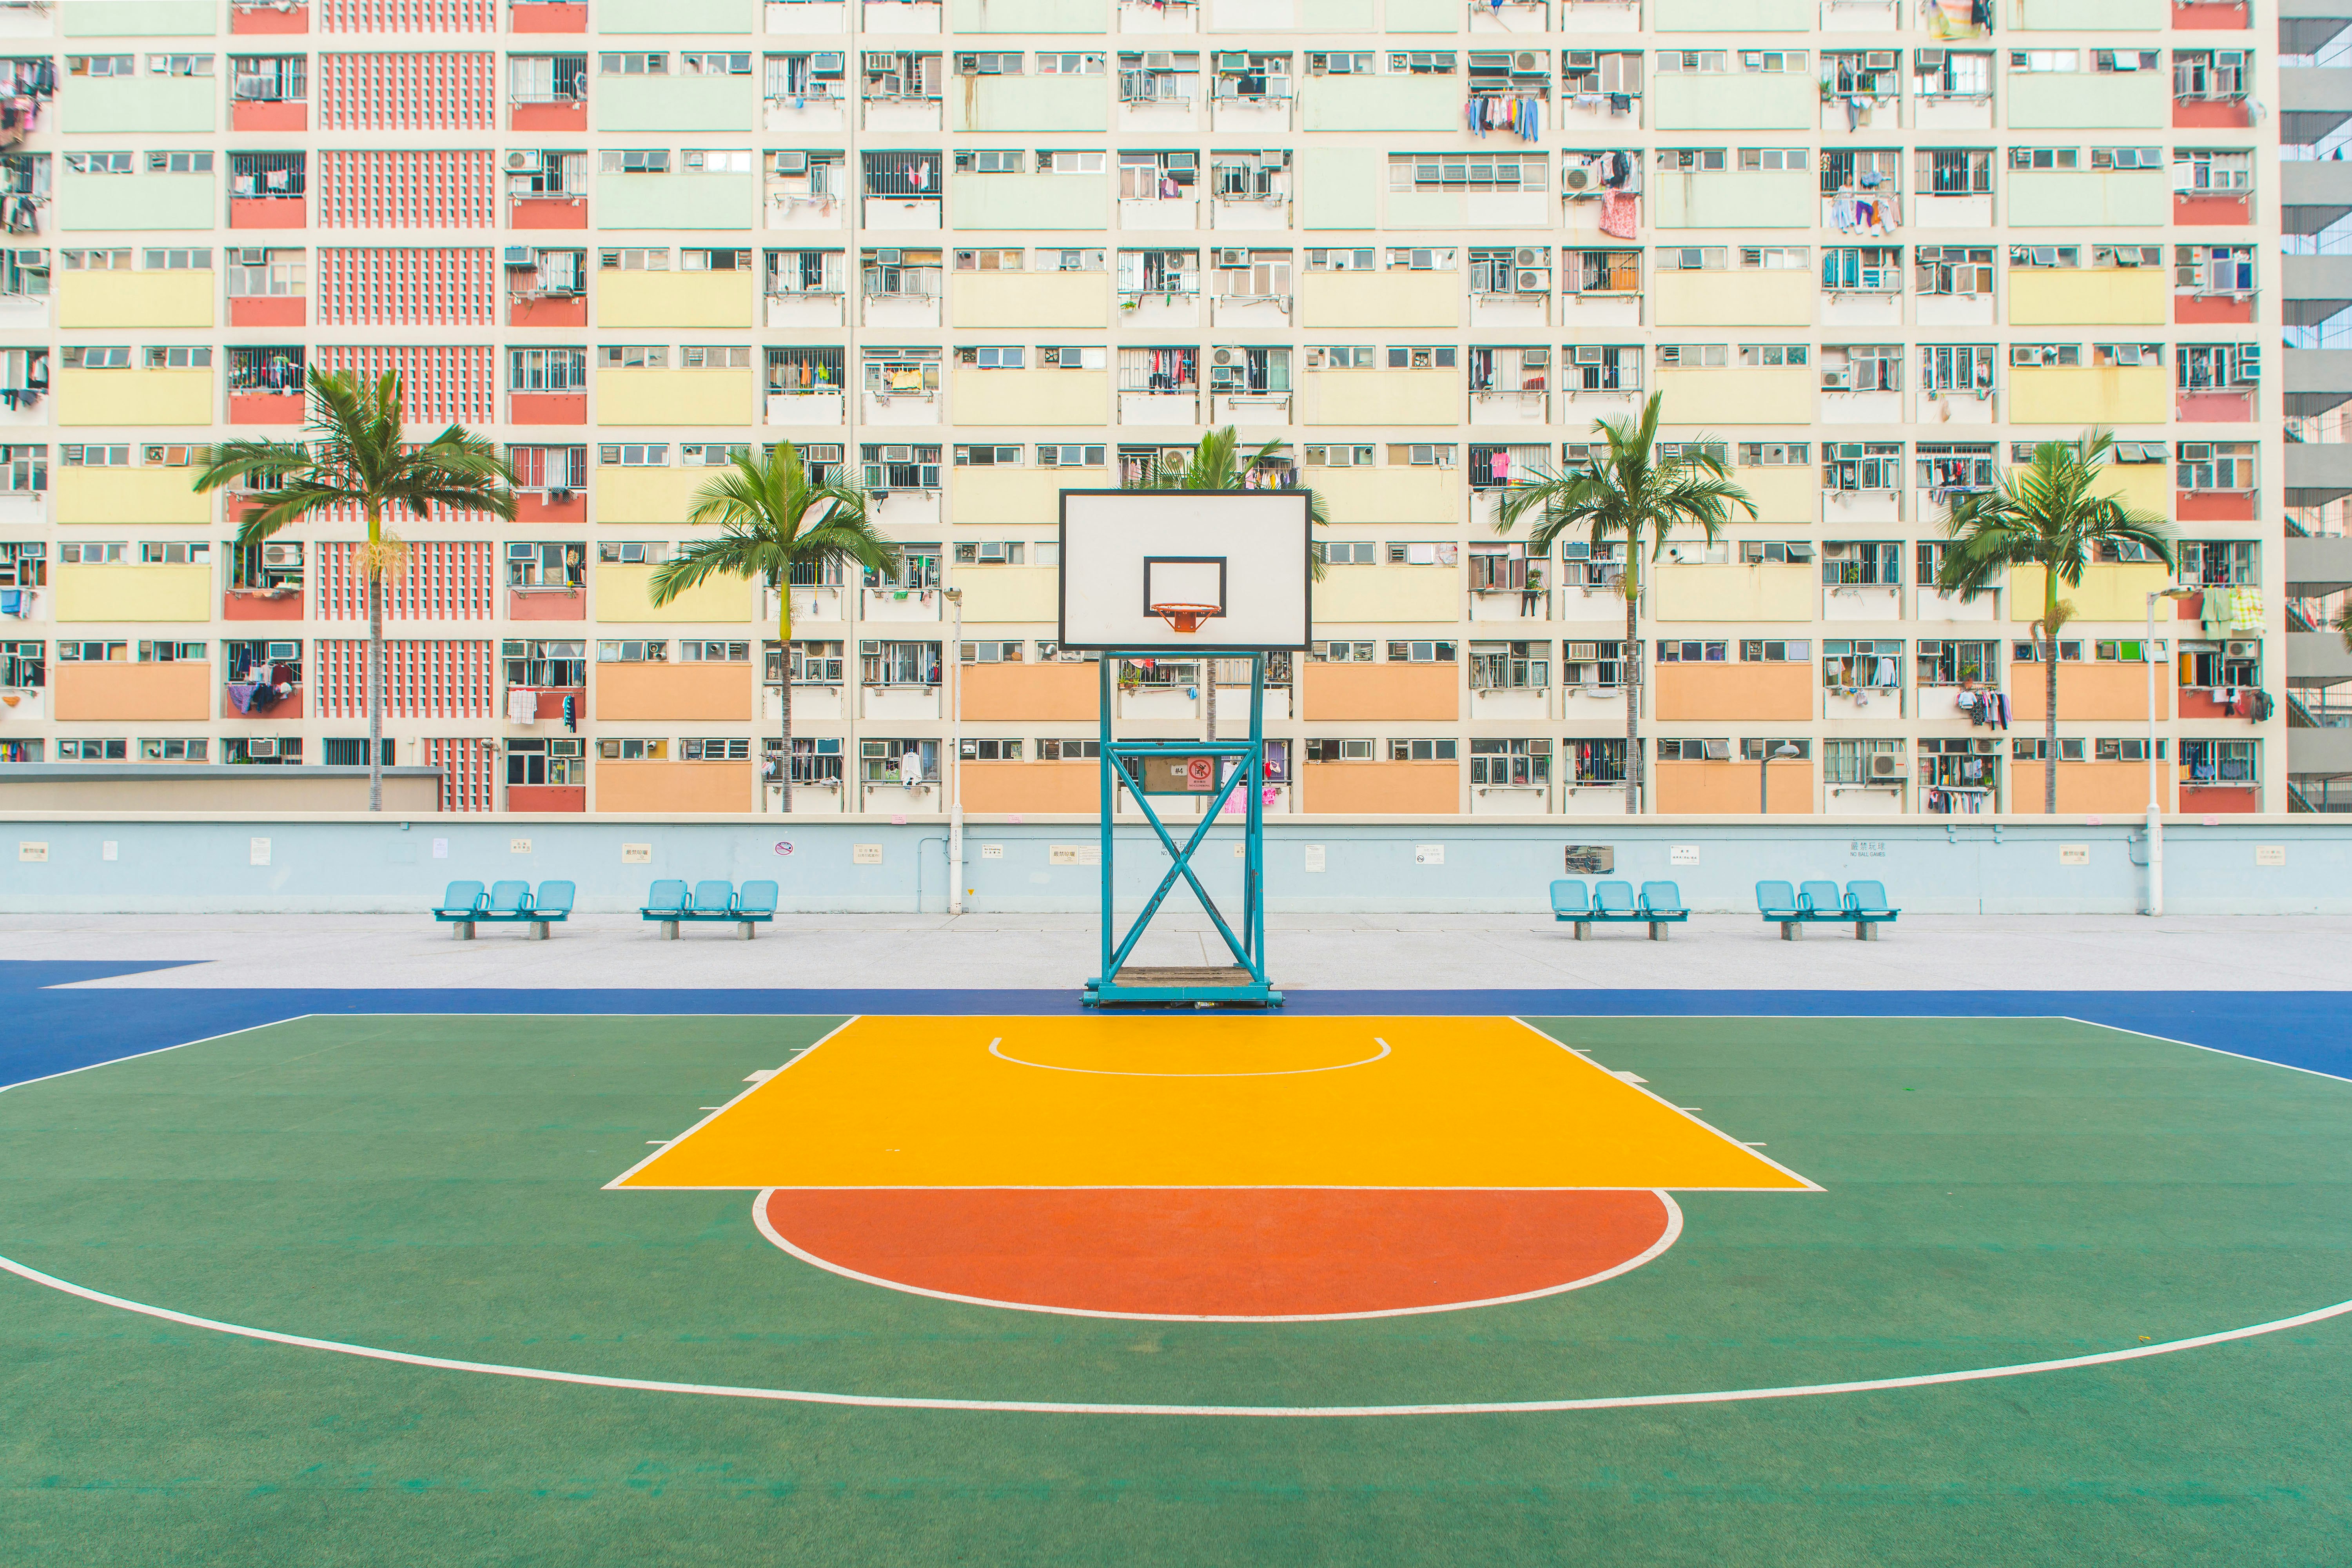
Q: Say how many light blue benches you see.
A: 4